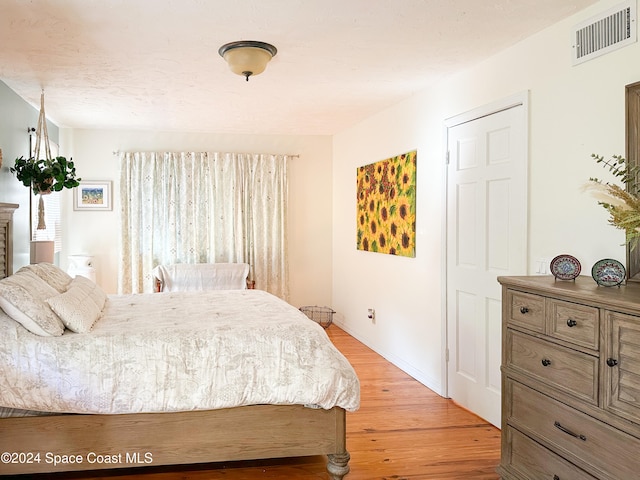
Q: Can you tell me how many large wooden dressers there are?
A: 1